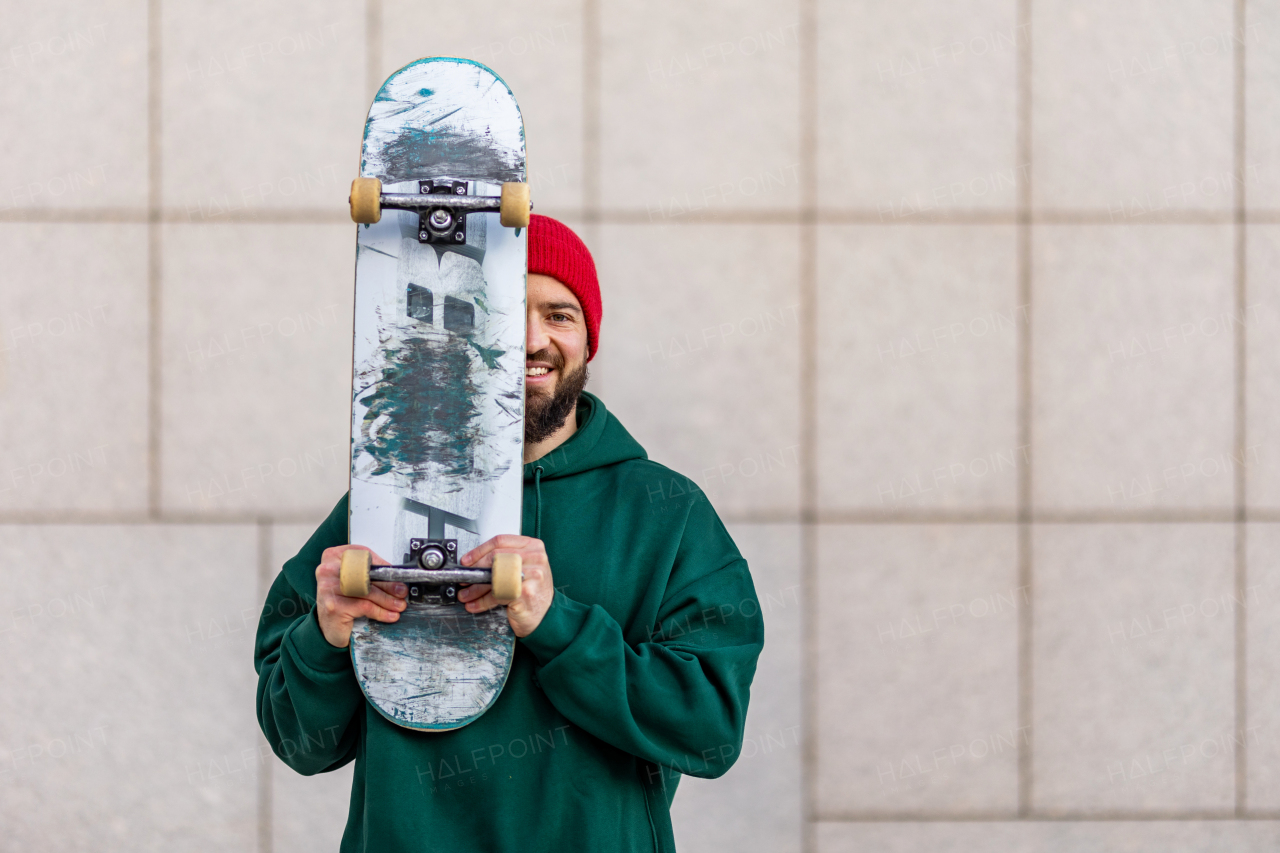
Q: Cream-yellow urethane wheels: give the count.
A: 4